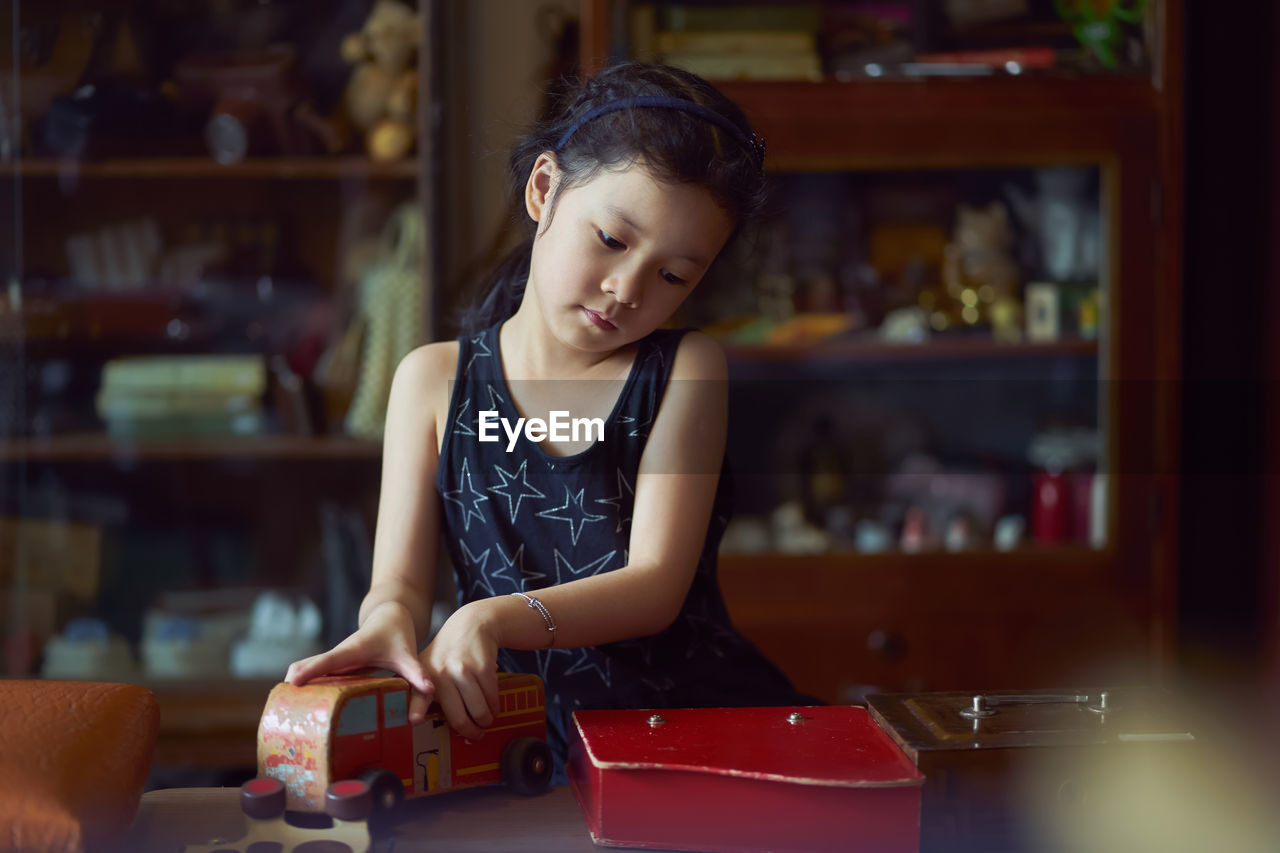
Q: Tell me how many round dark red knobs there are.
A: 2